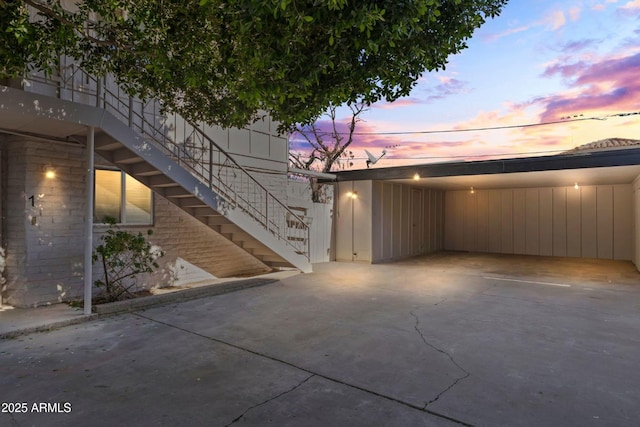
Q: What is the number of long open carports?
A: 1